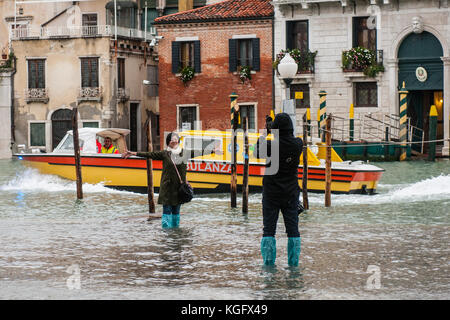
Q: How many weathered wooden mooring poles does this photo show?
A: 6